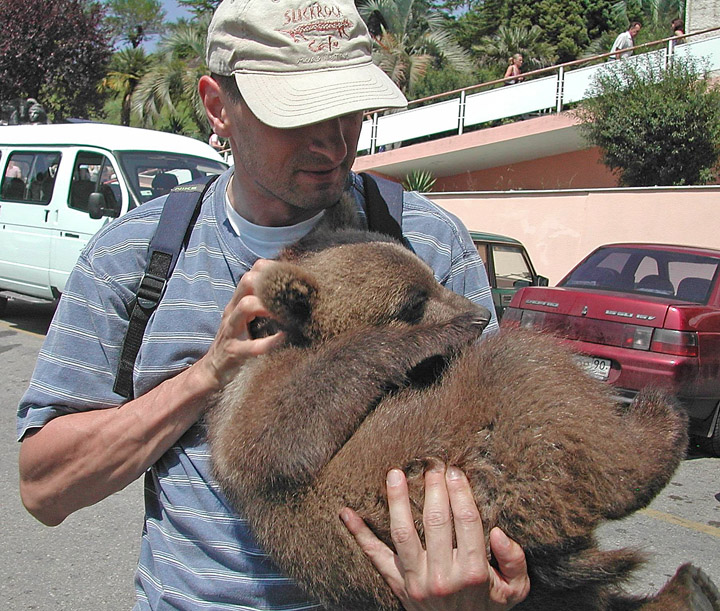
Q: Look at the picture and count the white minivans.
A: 1